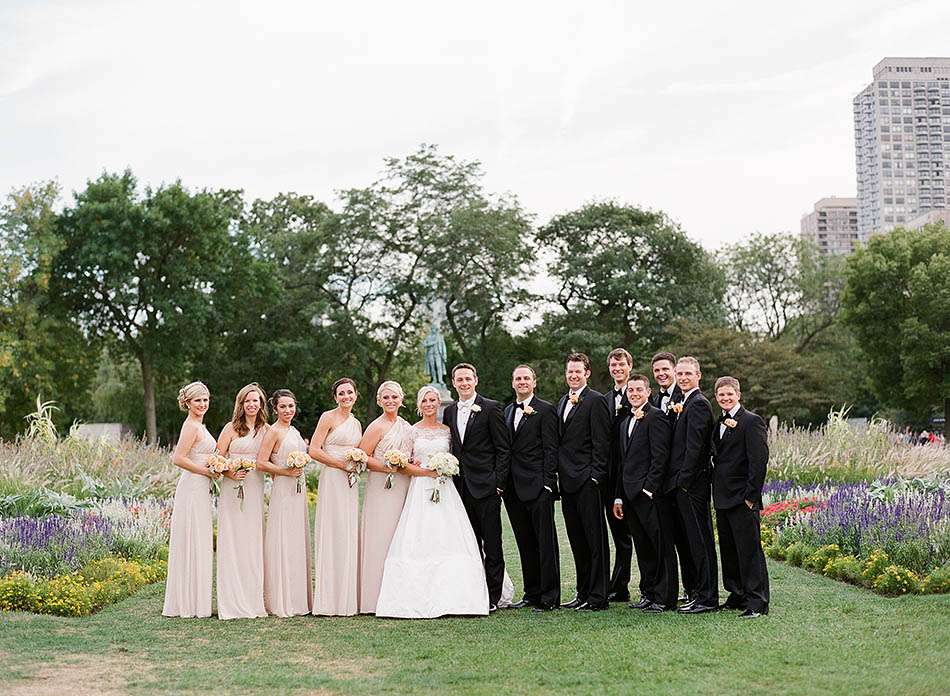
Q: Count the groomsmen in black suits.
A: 7